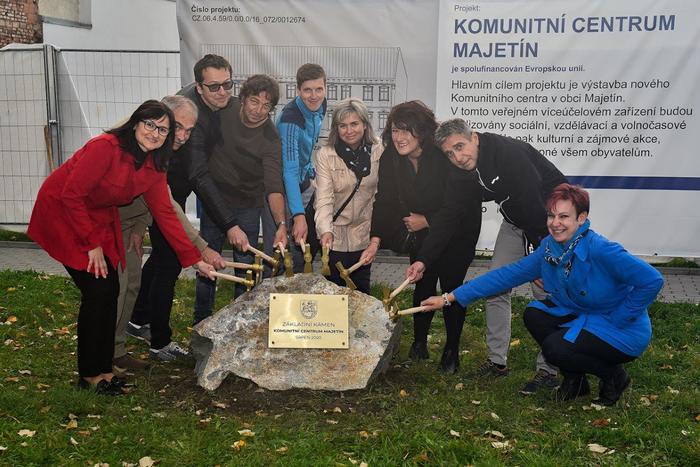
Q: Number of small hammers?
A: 9